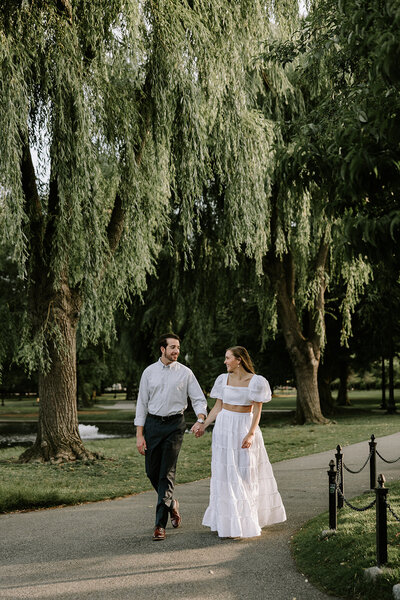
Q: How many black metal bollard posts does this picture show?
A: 4